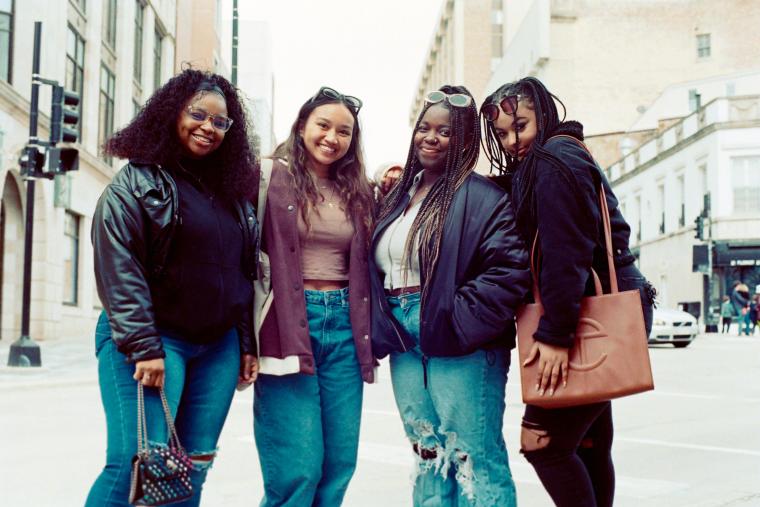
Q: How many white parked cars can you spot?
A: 1